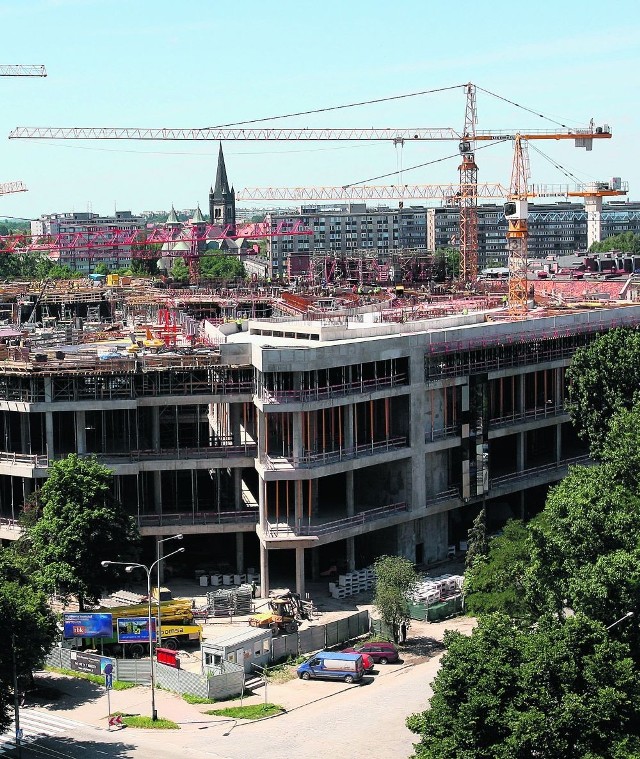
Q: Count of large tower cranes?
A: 2